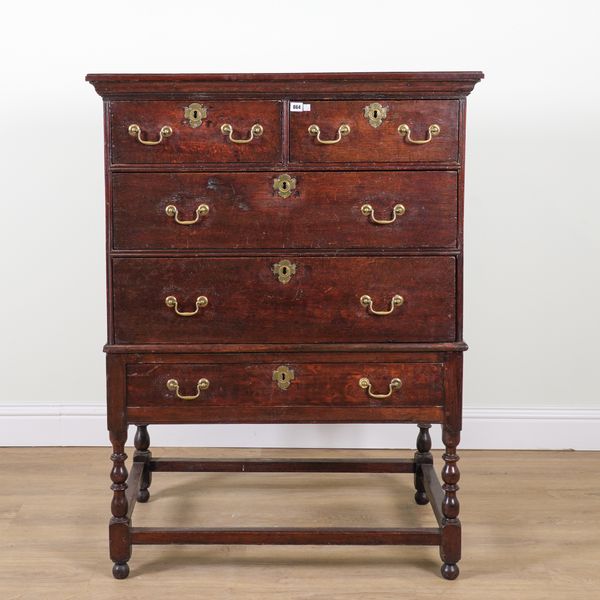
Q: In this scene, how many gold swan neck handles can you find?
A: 10